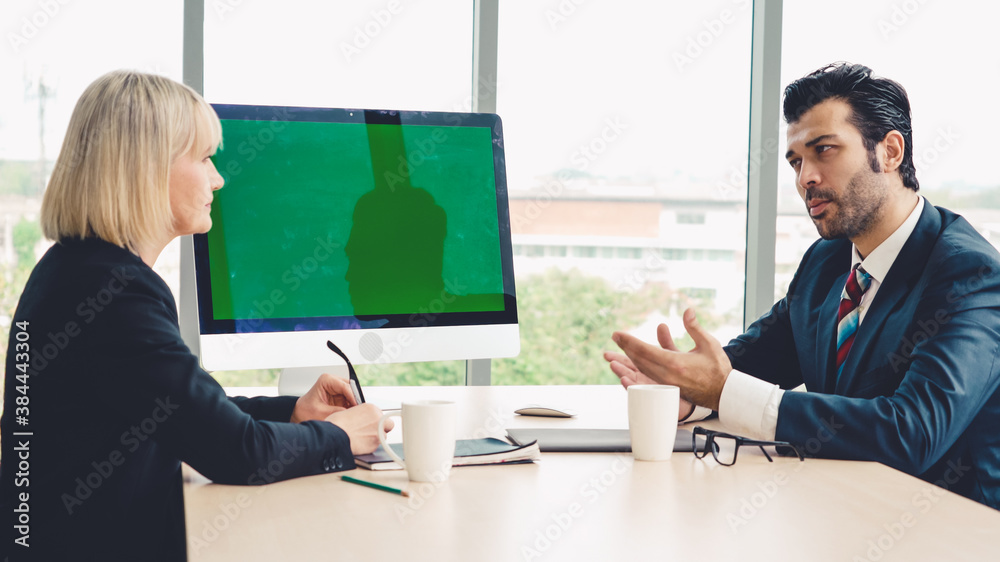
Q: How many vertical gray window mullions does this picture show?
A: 3